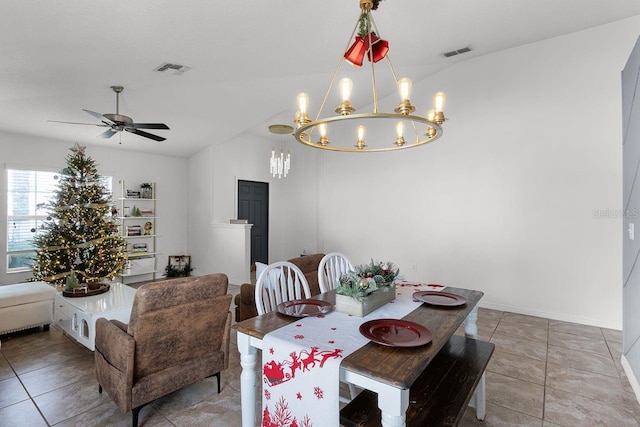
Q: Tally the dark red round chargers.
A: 3